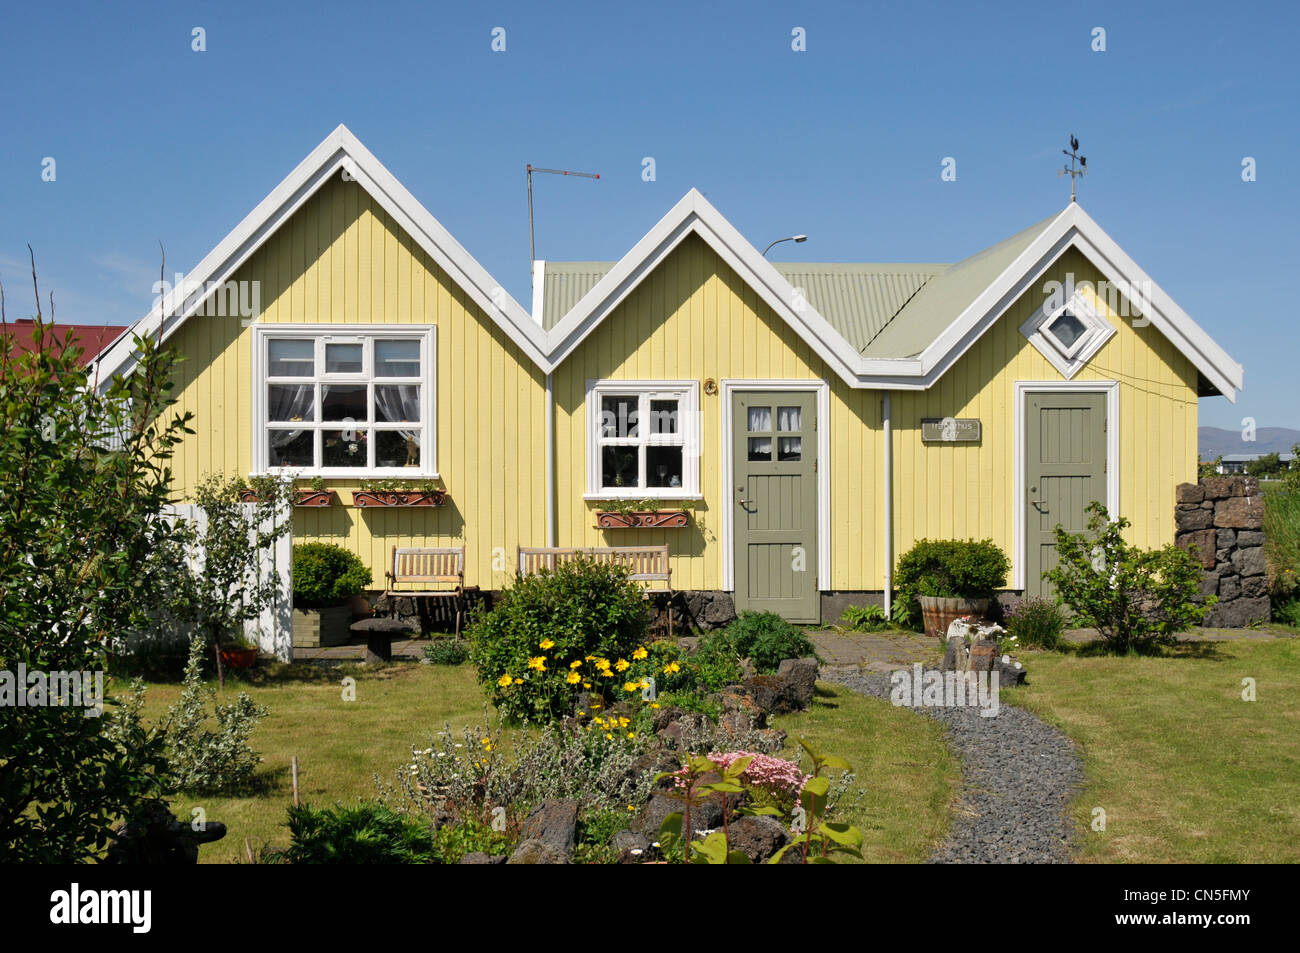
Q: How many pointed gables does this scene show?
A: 3